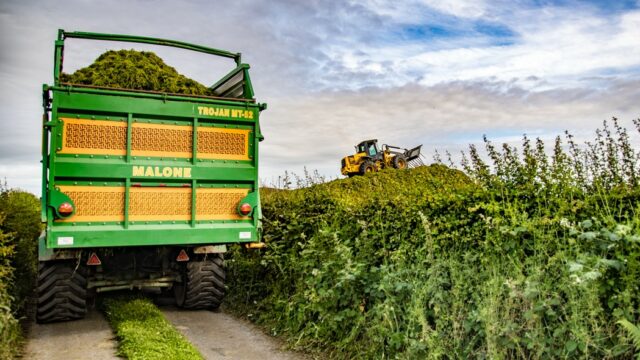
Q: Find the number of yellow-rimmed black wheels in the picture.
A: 2